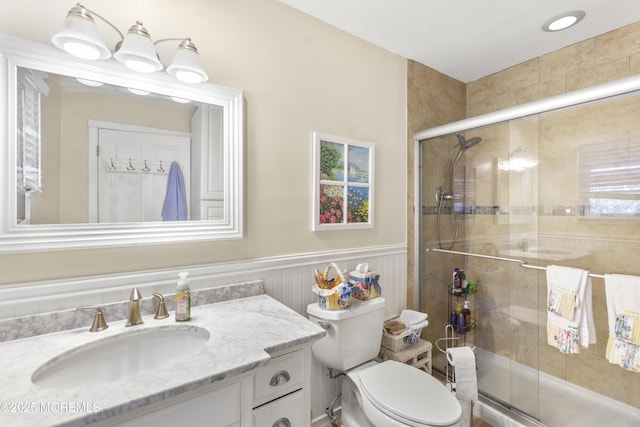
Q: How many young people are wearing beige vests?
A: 0